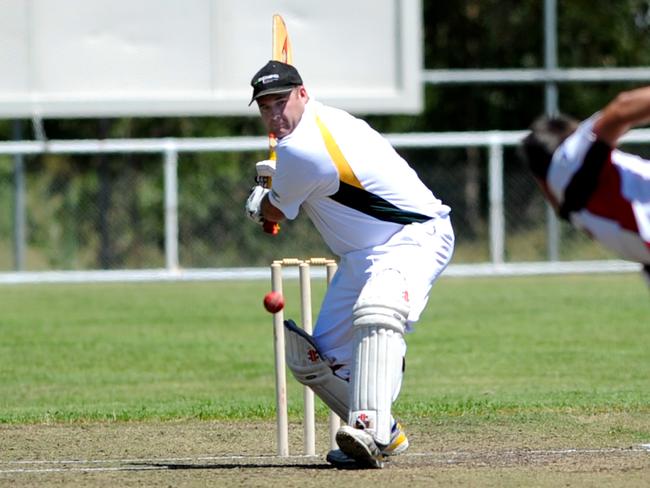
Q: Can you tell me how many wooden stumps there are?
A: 3